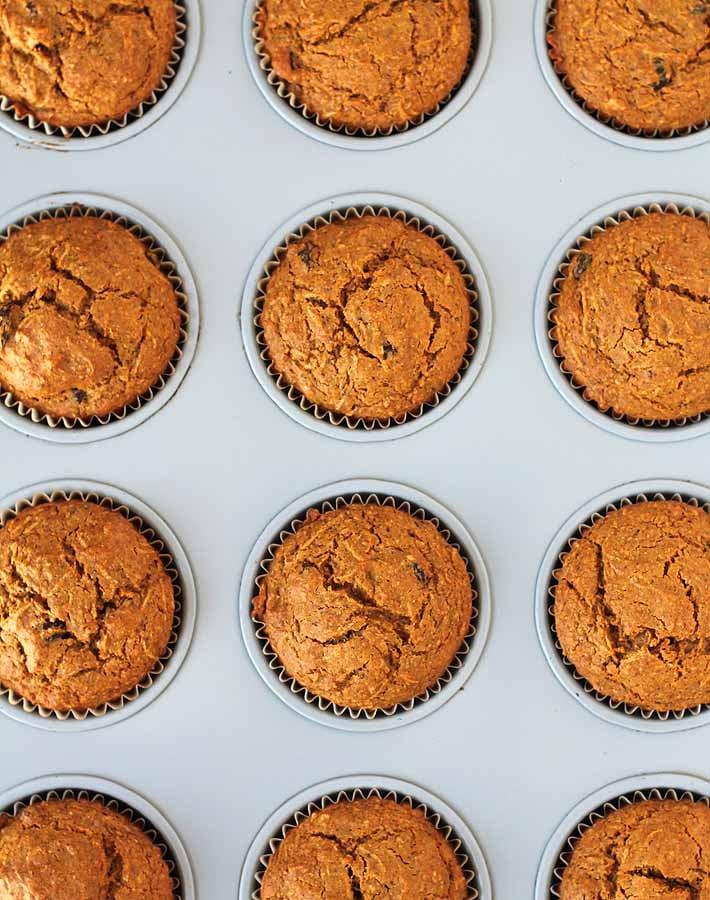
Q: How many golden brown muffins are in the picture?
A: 12